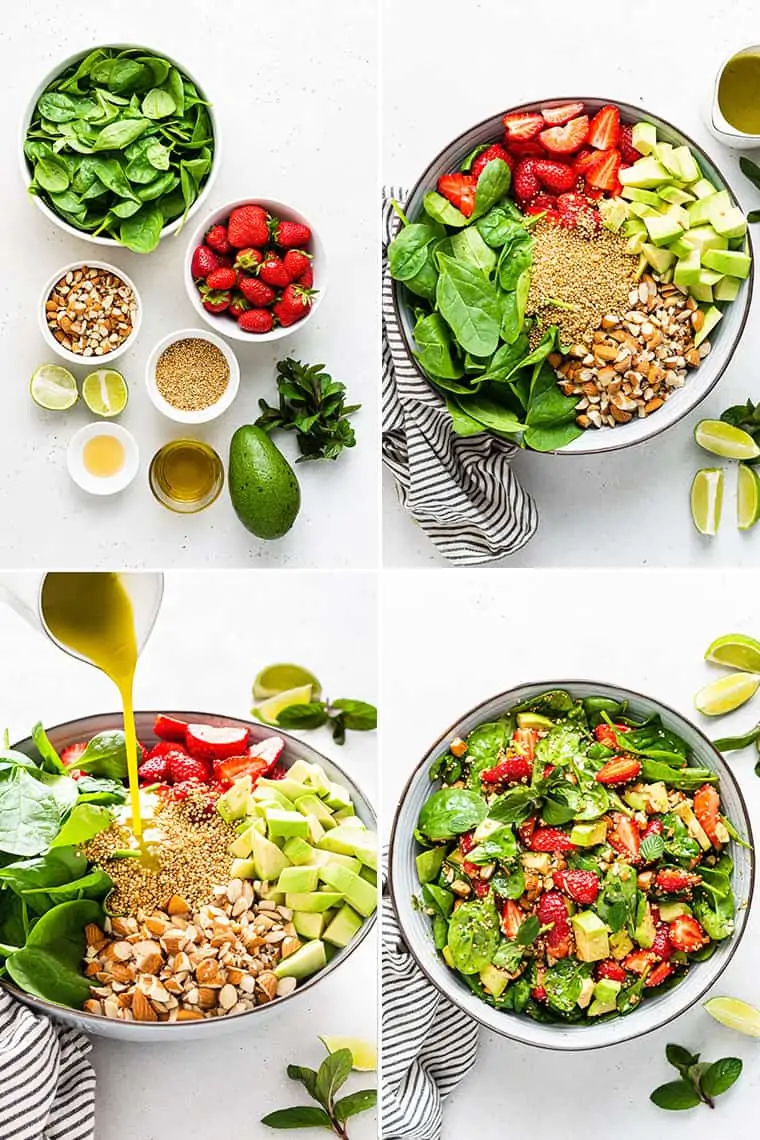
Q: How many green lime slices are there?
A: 11